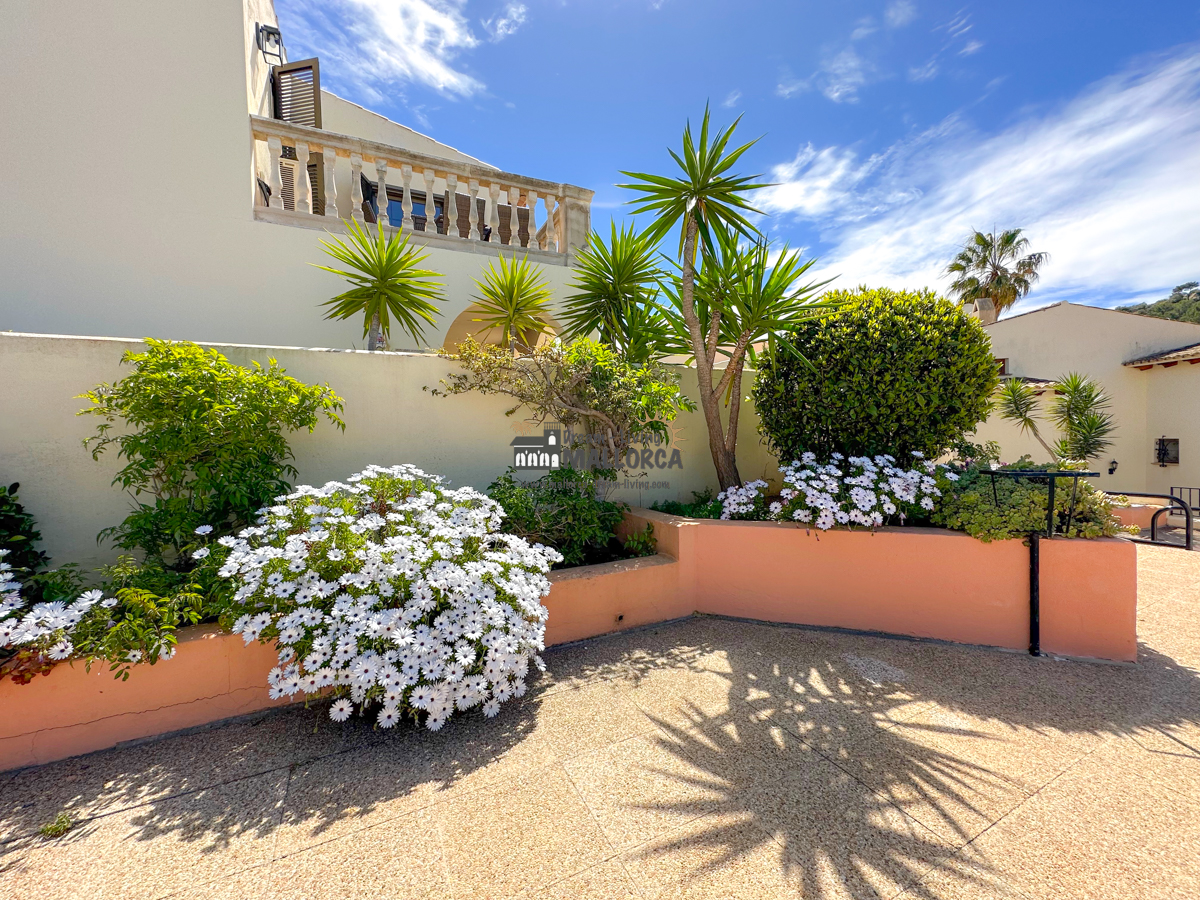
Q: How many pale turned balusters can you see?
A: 13